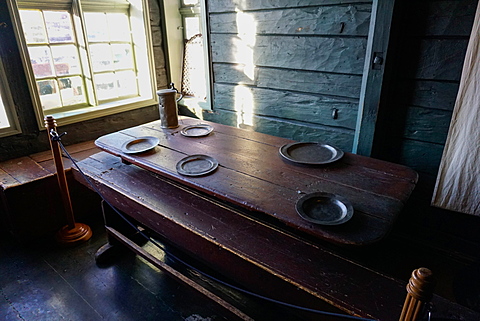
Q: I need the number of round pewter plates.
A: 5